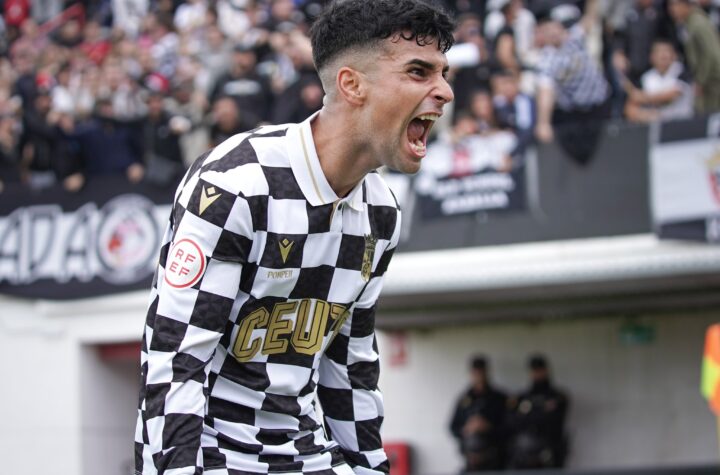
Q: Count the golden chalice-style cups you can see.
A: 0